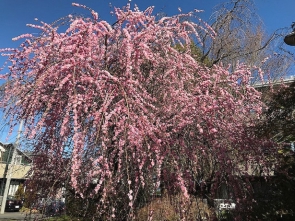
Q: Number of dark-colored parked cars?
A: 1